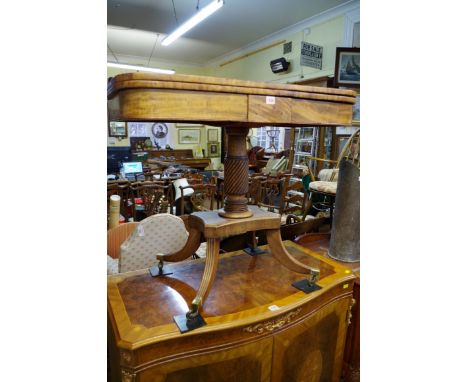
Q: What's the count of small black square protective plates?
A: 4